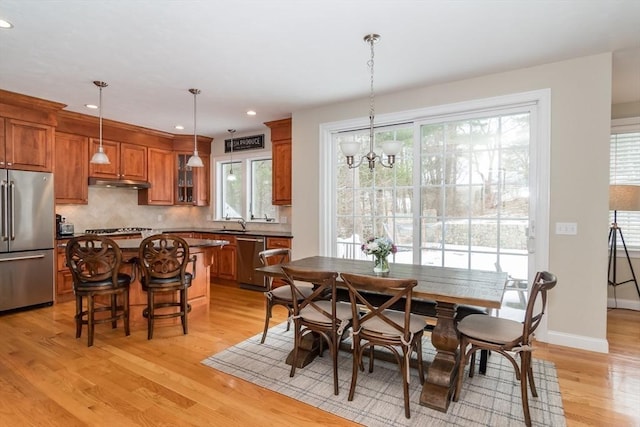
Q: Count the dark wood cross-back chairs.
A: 4